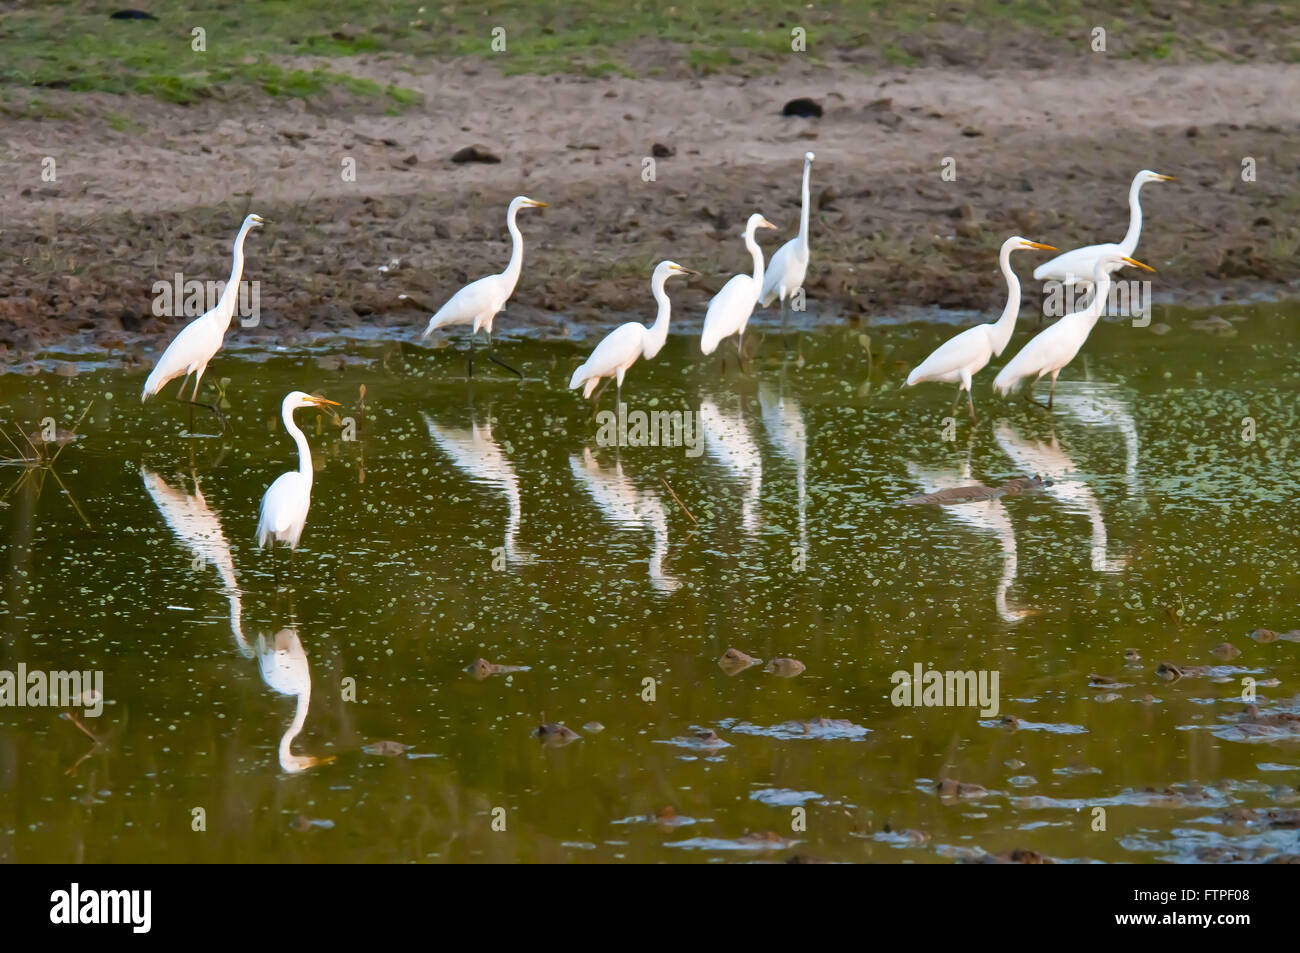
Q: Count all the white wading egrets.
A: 9